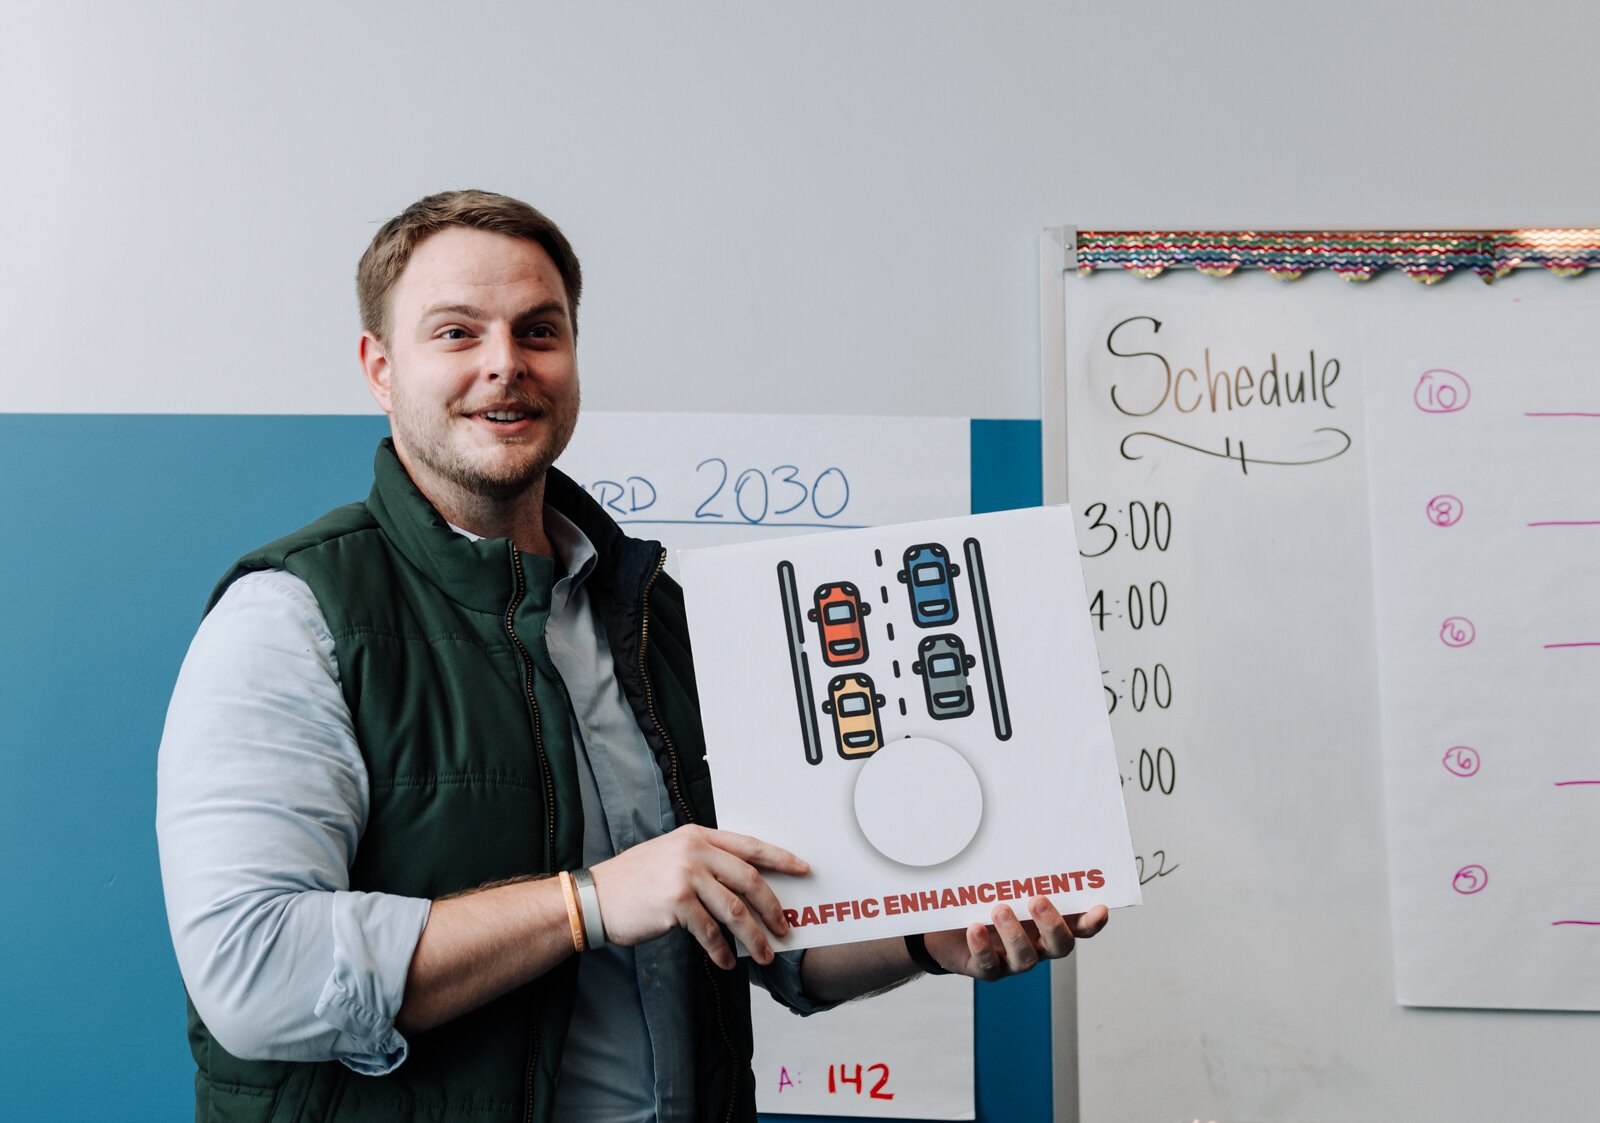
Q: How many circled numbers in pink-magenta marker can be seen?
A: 5